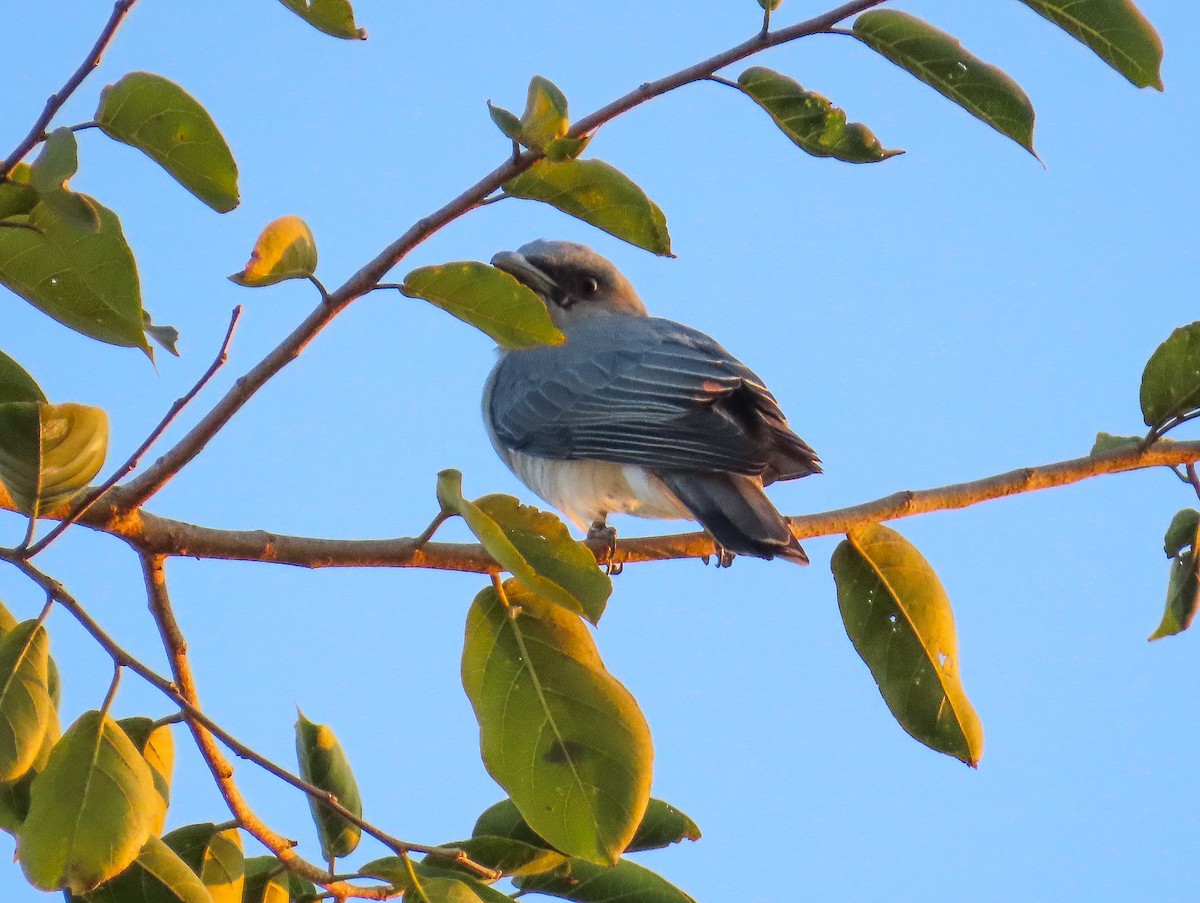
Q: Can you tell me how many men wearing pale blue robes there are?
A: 0